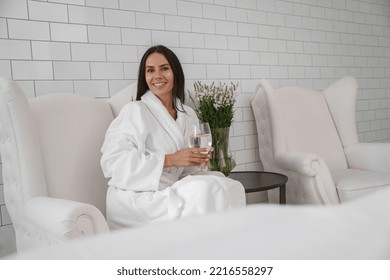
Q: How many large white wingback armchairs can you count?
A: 2